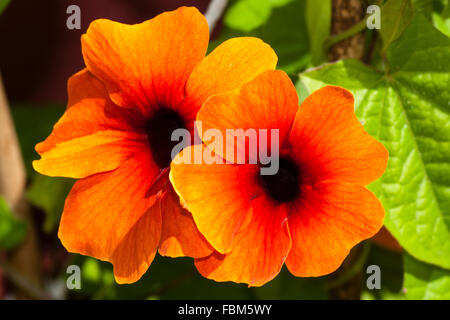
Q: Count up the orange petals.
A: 10